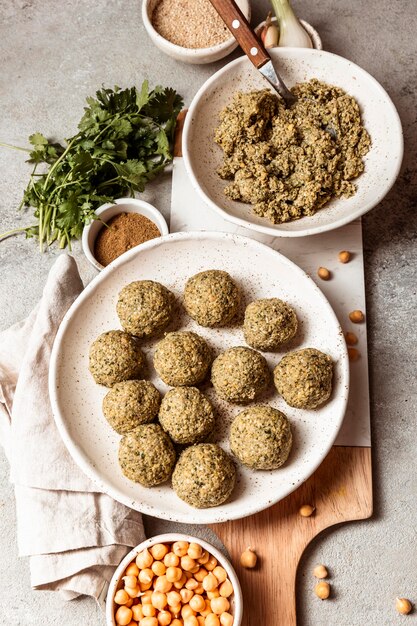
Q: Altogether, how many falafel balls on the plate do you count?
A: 12